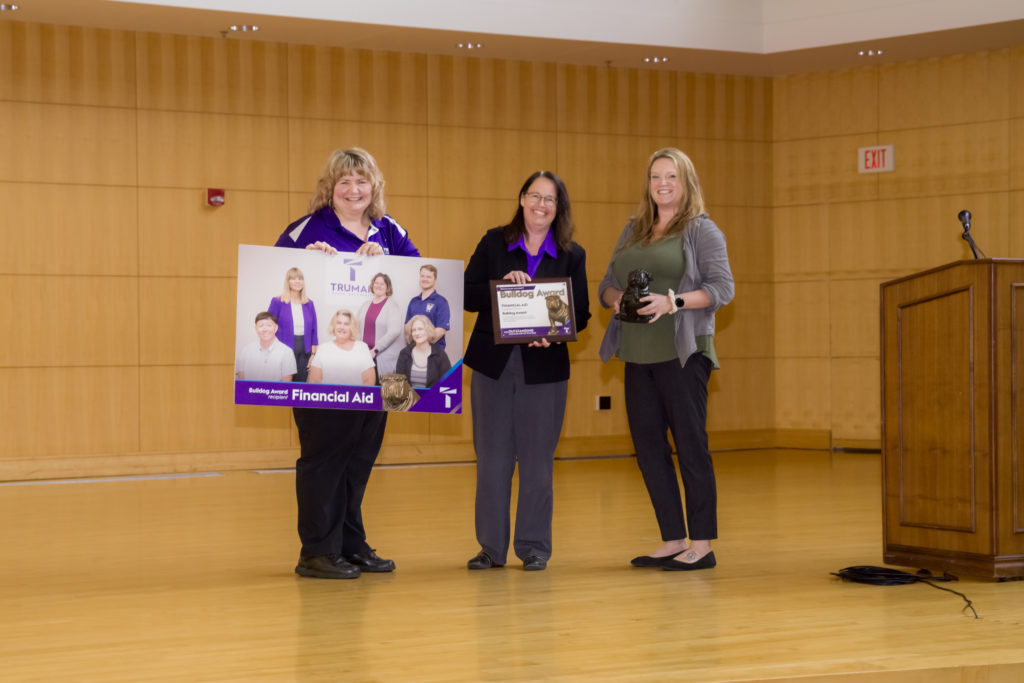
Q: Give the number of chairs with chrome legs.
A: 0